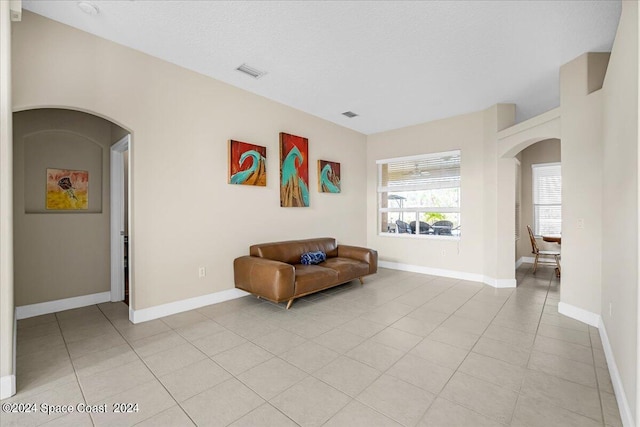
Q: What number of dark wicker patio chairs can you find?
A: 3